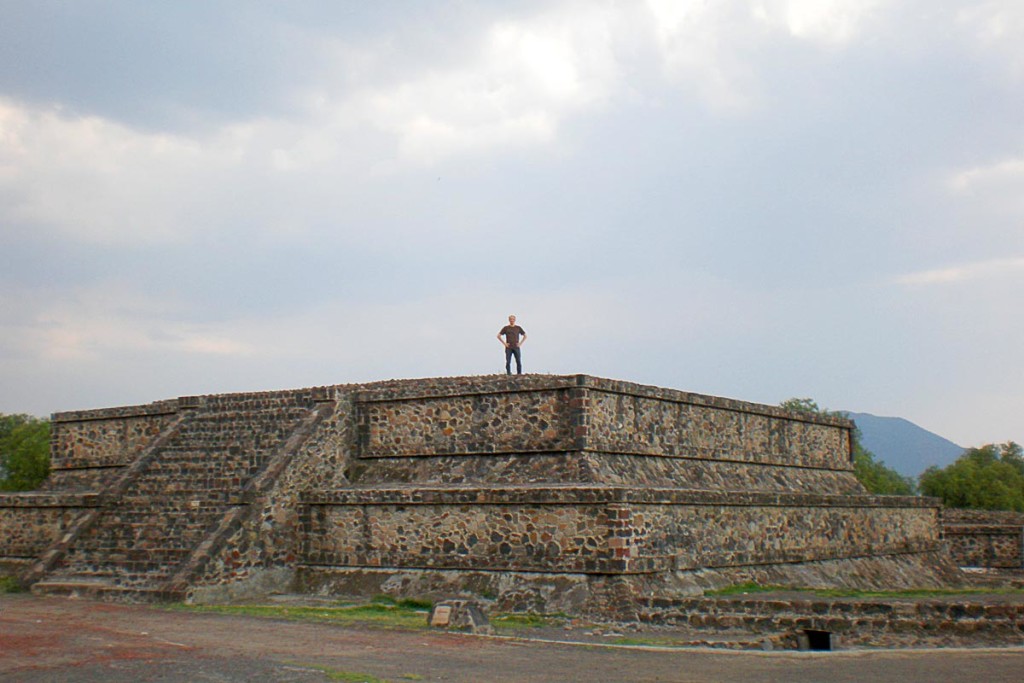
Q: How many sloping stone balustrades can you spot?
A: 2